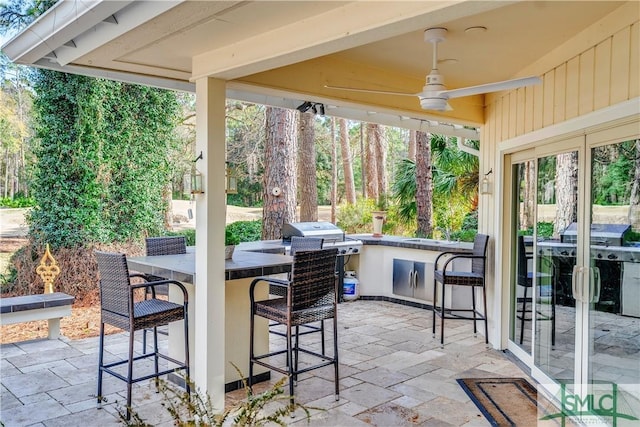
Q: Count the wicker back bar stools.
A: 5